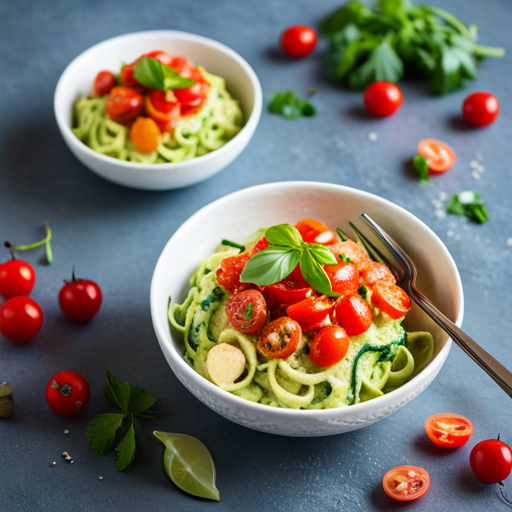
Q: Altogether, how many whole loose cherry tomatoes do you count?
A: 8